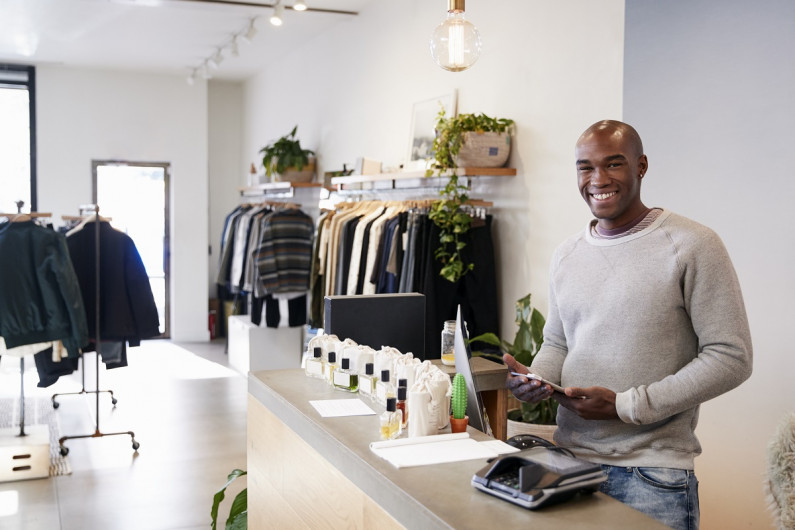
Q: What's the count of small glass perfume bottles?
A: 8